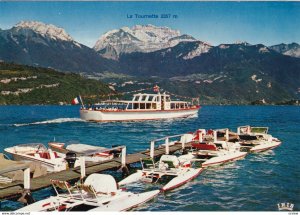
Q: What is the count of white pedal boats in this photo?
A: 4